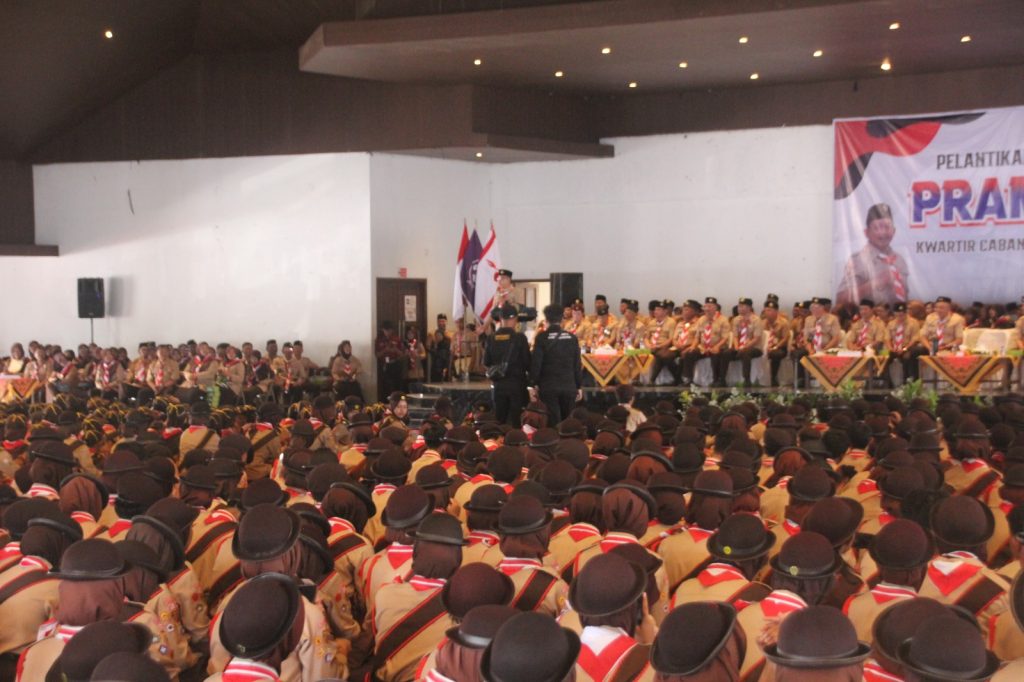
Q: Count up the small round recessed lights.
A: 13